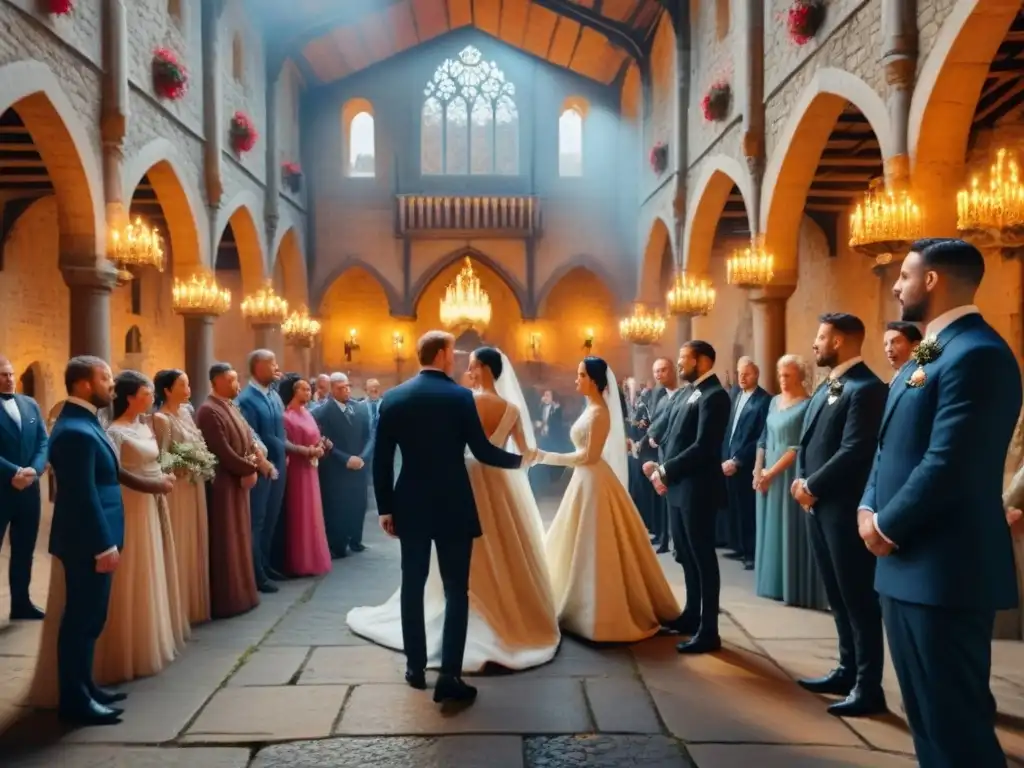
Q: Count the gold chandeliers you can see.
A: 10